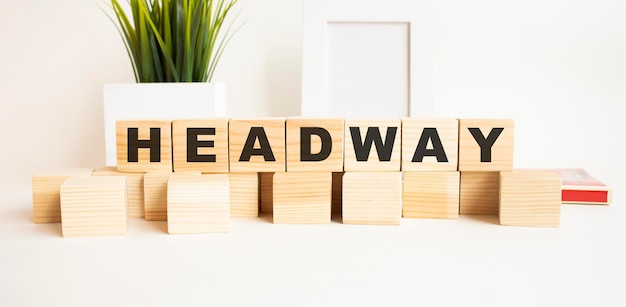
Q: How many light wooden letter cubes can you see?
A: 7